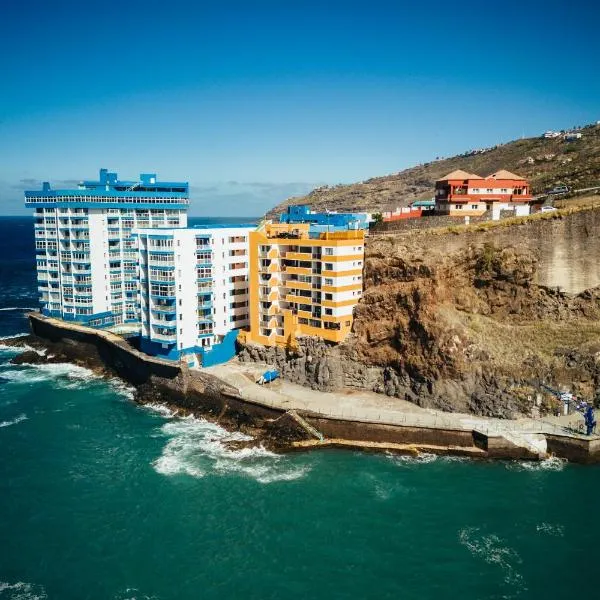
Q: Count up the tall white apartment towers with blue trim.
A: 2